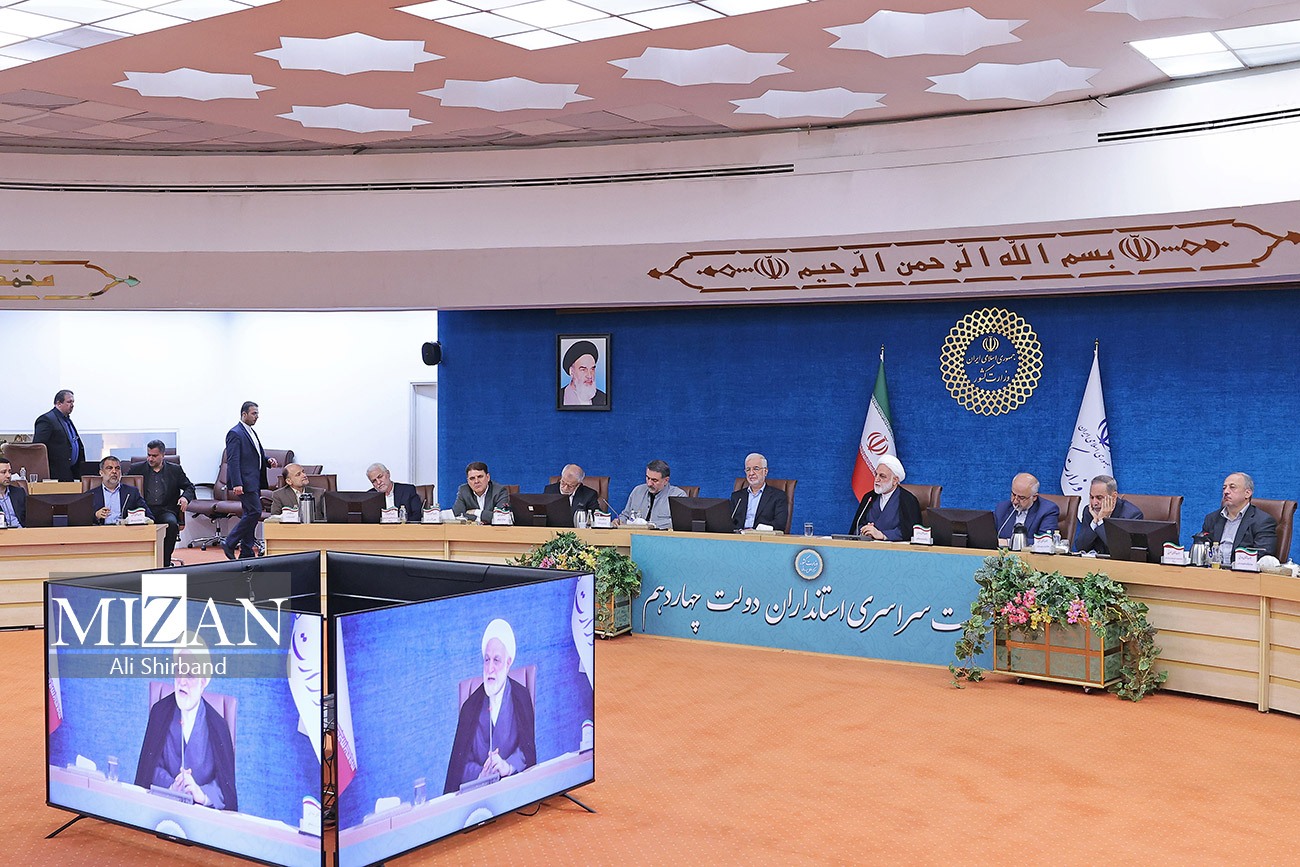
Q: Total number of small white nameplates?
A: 11